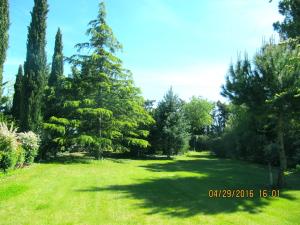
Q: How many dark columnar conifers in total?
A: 4